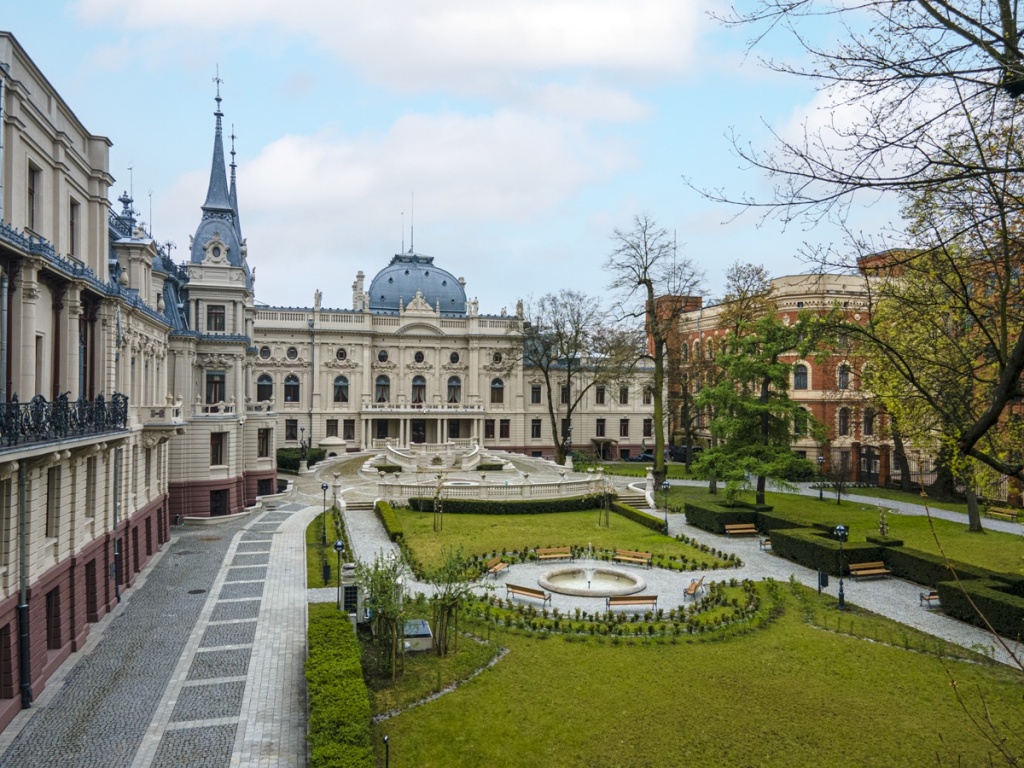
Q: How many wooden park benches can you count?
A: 11